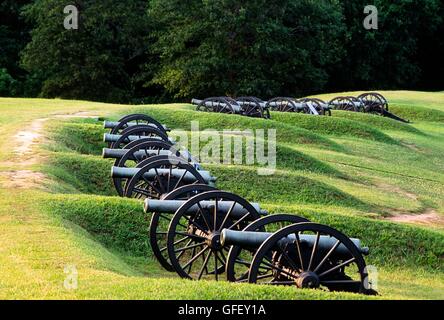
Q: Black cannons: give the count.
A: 12